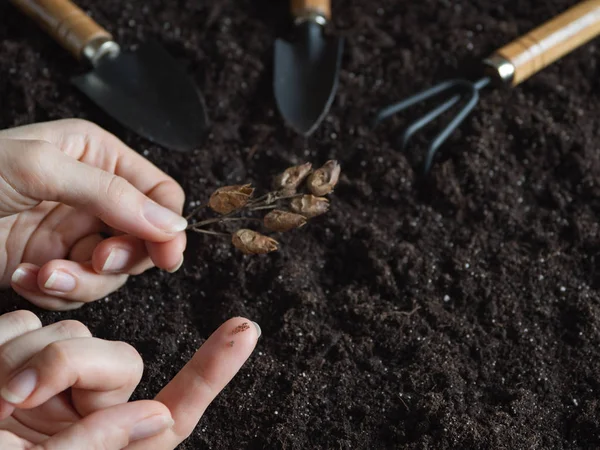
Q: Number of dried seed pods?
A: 6